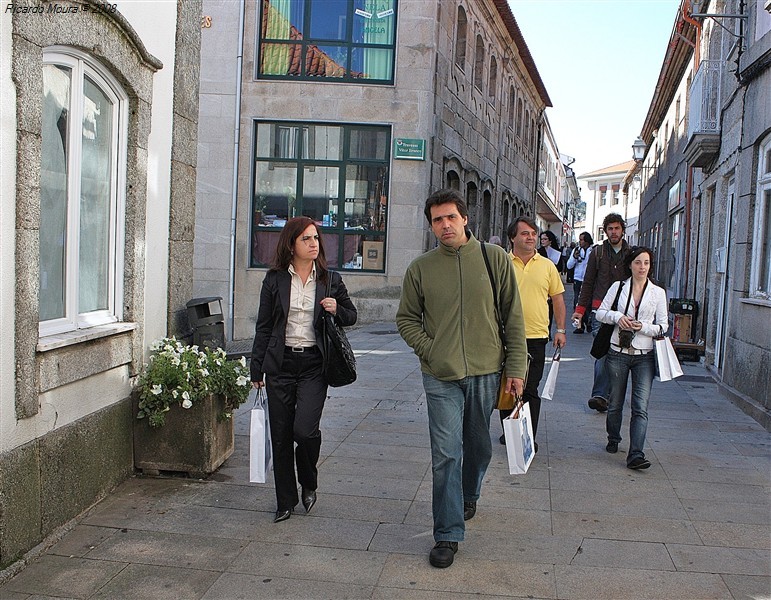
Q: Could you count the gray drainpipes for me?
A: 1